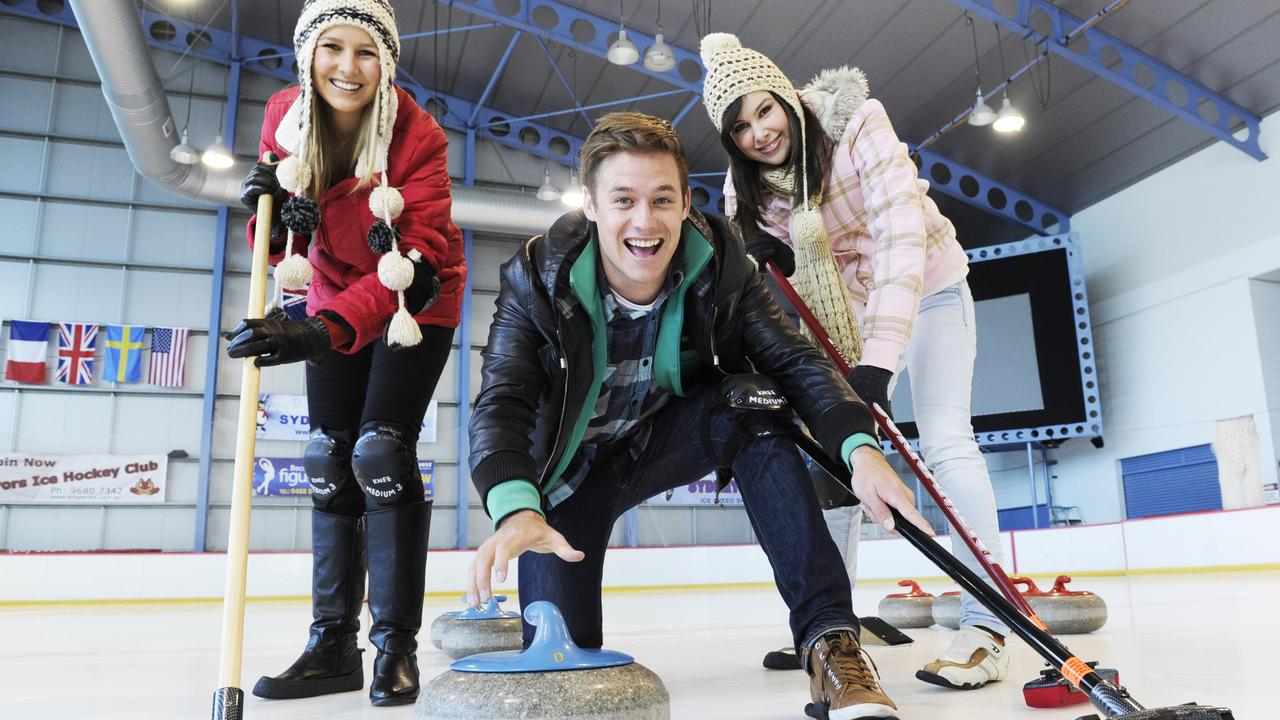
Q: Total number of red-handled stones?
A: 4